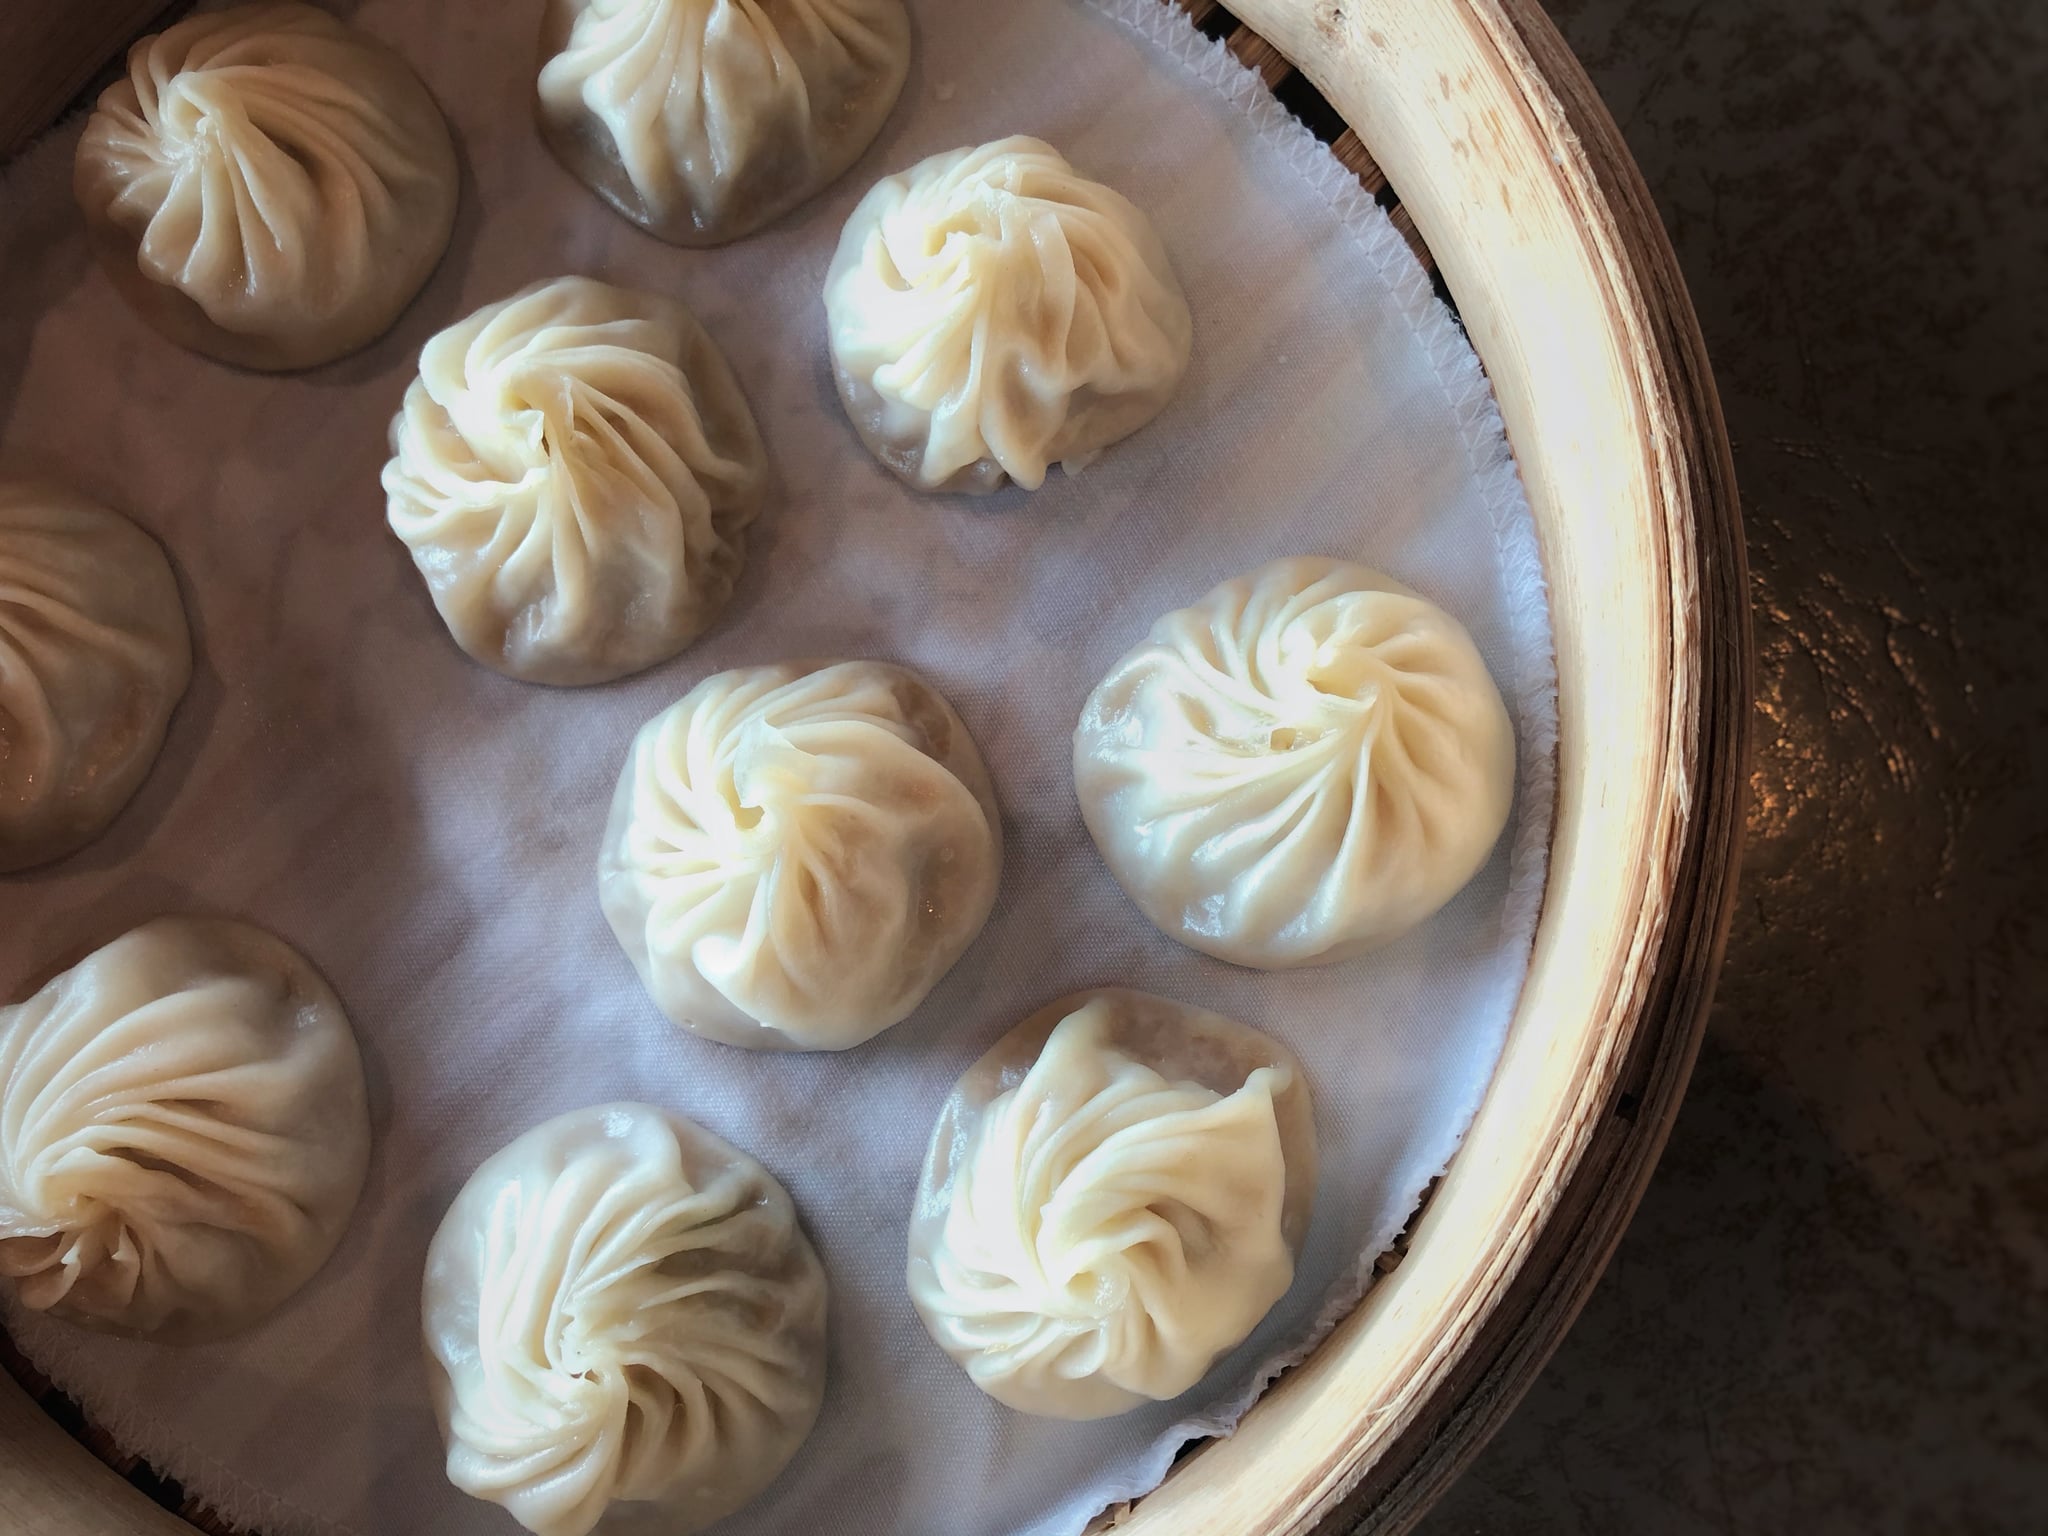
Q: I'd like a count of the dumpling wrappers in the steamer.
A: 10